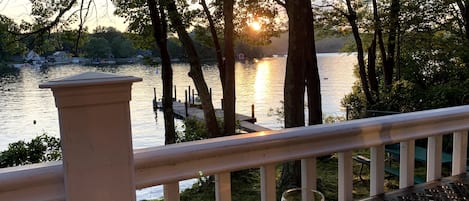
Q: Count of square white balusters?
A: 9